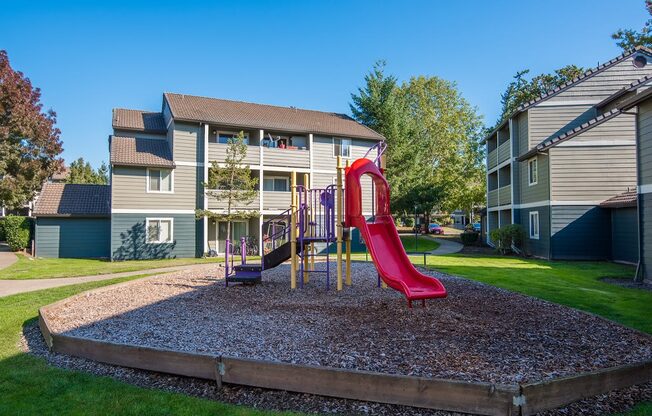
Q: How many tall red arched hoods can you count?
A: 1